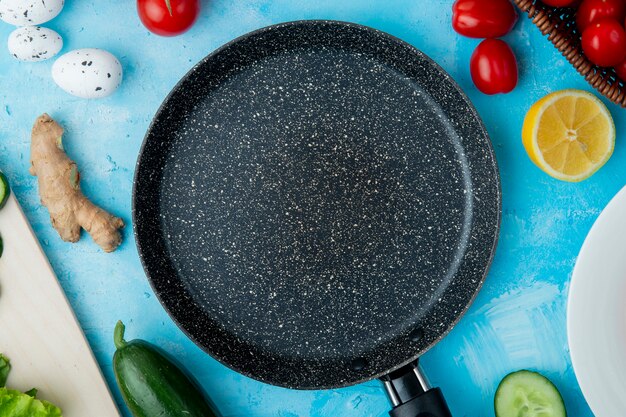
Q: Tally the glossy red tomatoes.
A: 7